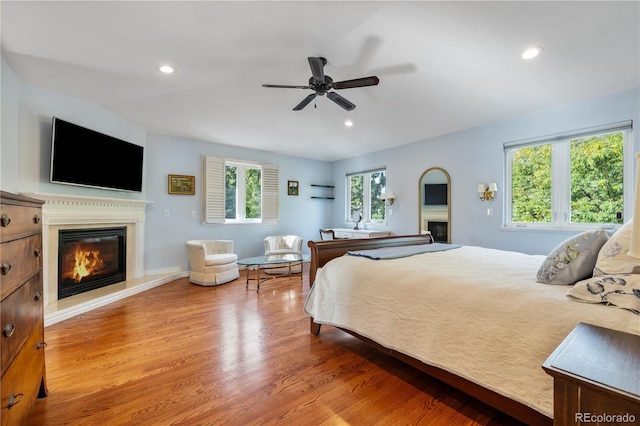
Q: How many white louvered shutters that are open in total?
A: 2